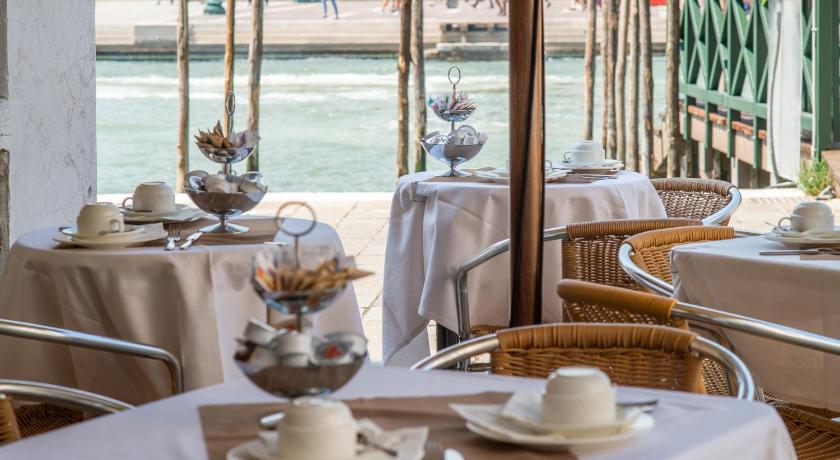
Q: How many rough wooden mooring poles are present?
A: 12